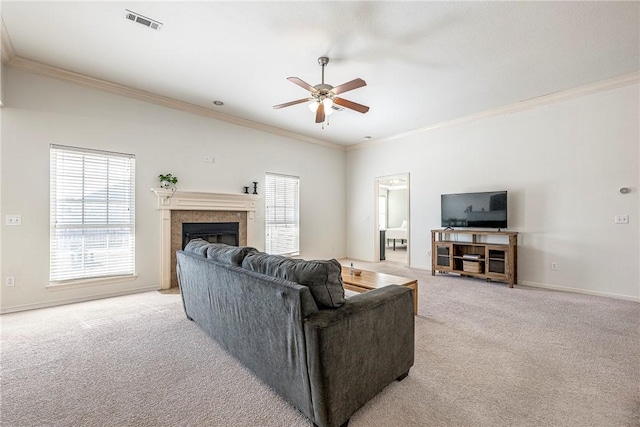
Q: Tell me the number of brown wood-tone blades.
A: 5